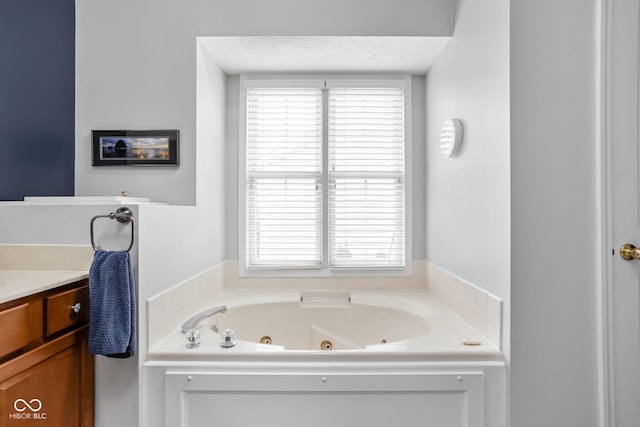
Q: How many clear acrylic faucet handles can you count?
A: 2